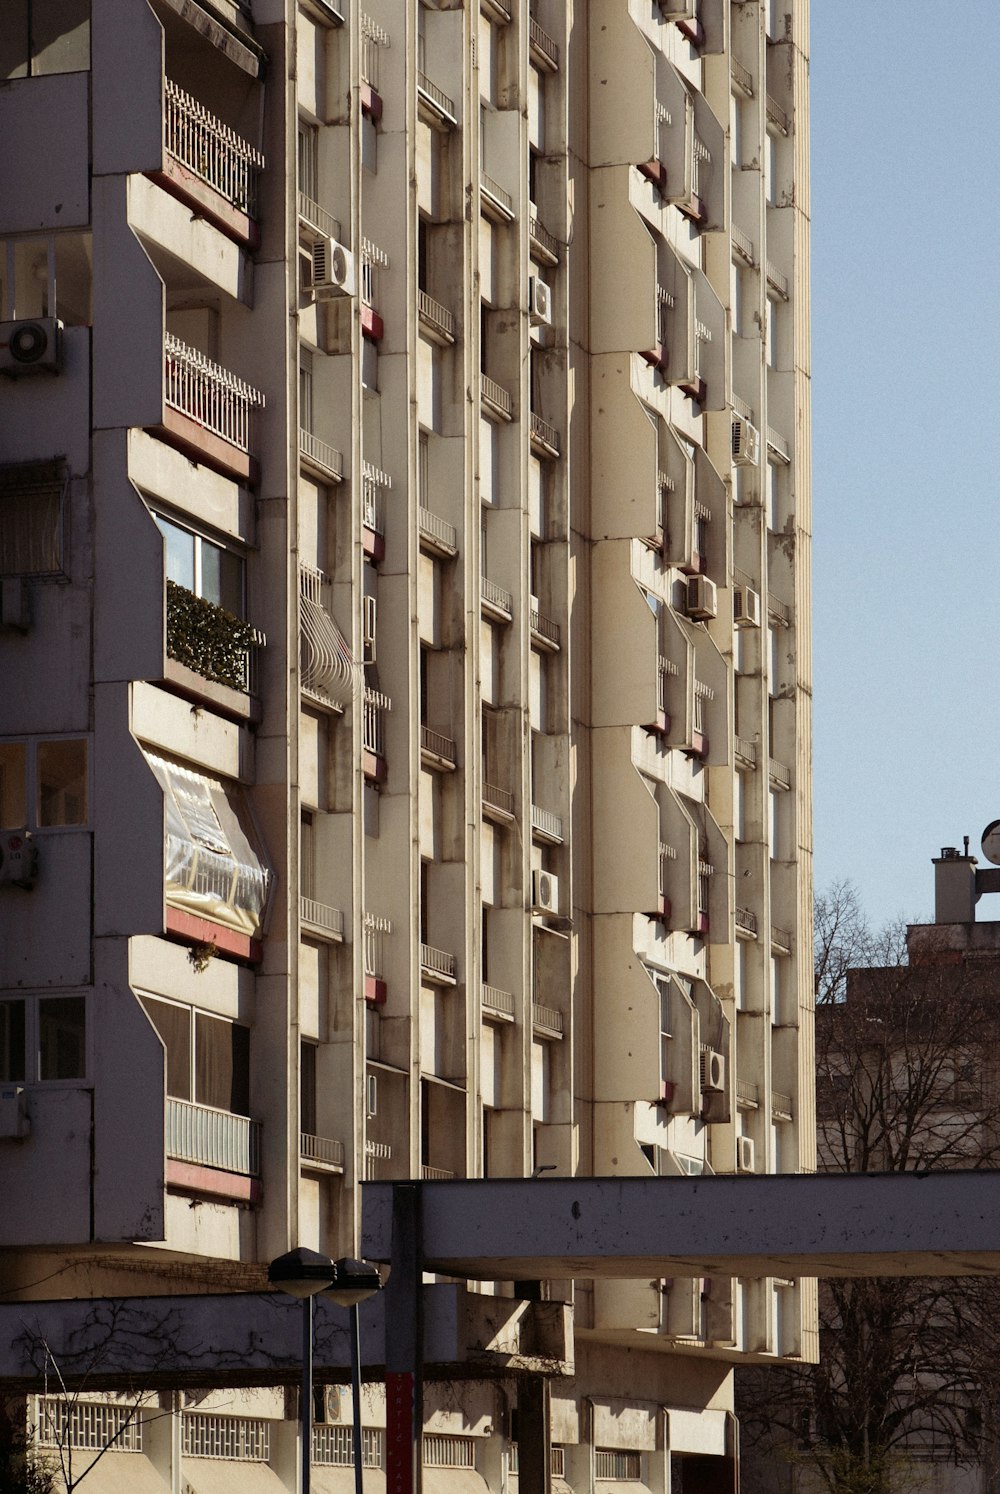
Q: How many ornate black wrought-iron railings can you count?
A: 0